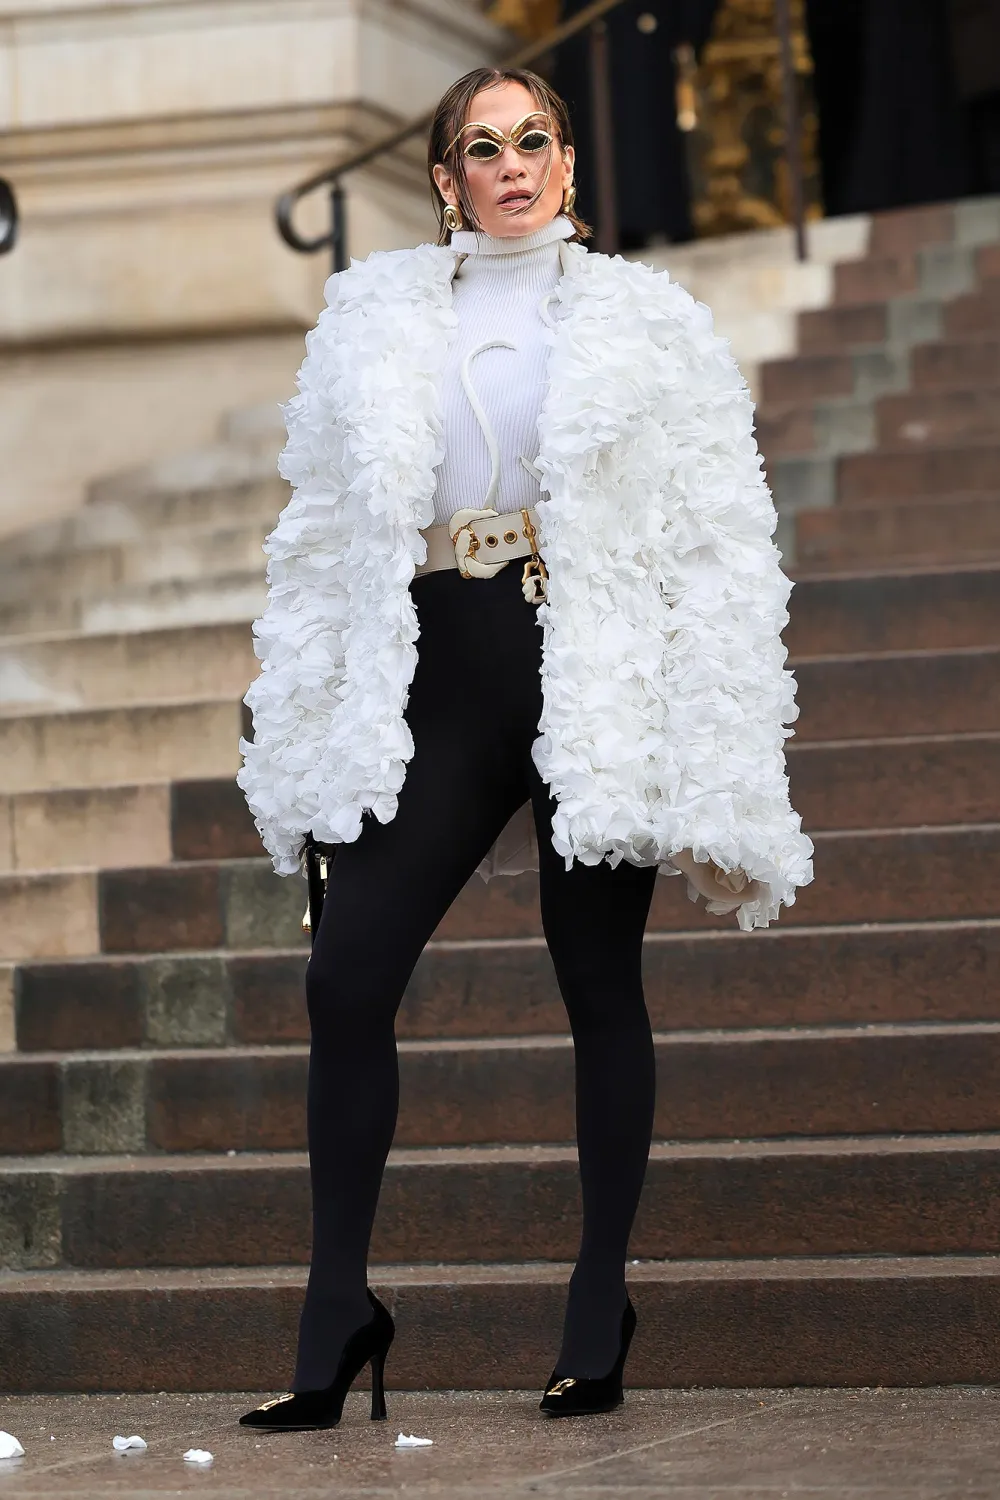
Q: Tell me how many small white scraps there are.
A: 4